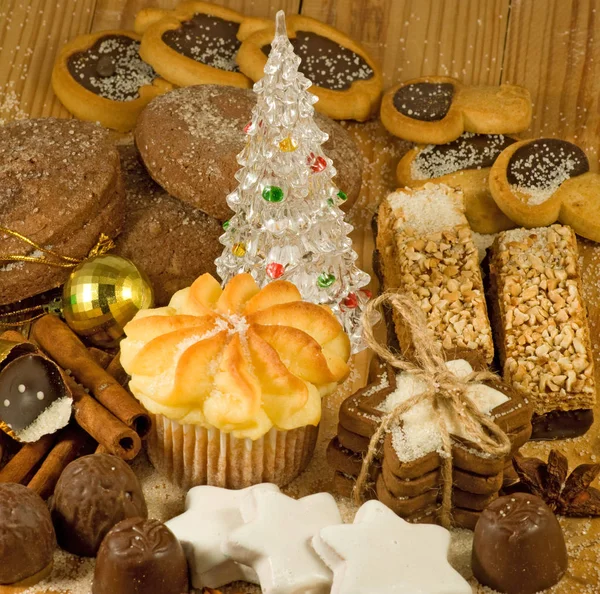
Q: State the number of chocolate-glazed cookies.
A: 6